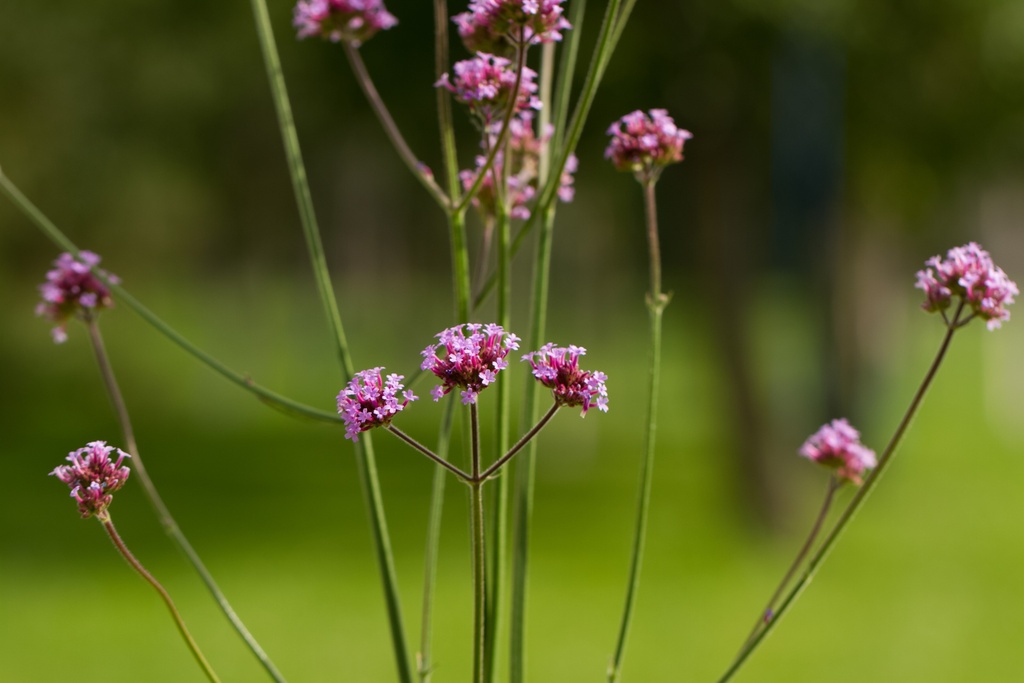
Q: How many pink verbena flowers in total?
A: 12